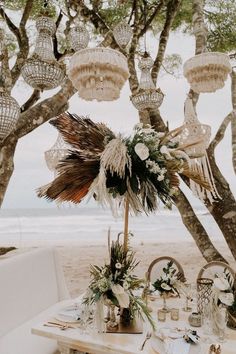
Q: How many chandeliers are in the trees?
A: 9